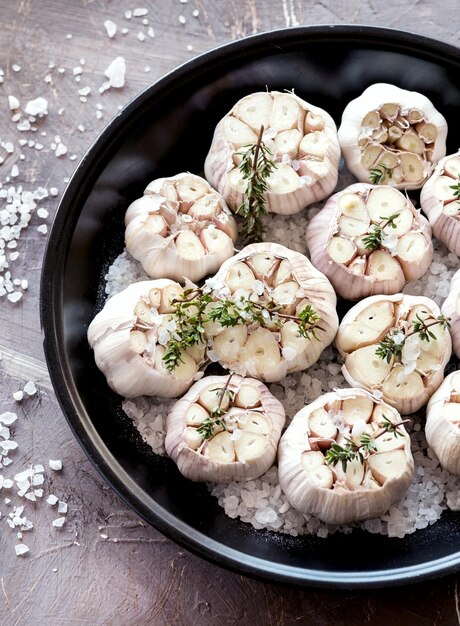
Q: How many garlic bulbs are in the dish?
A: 12